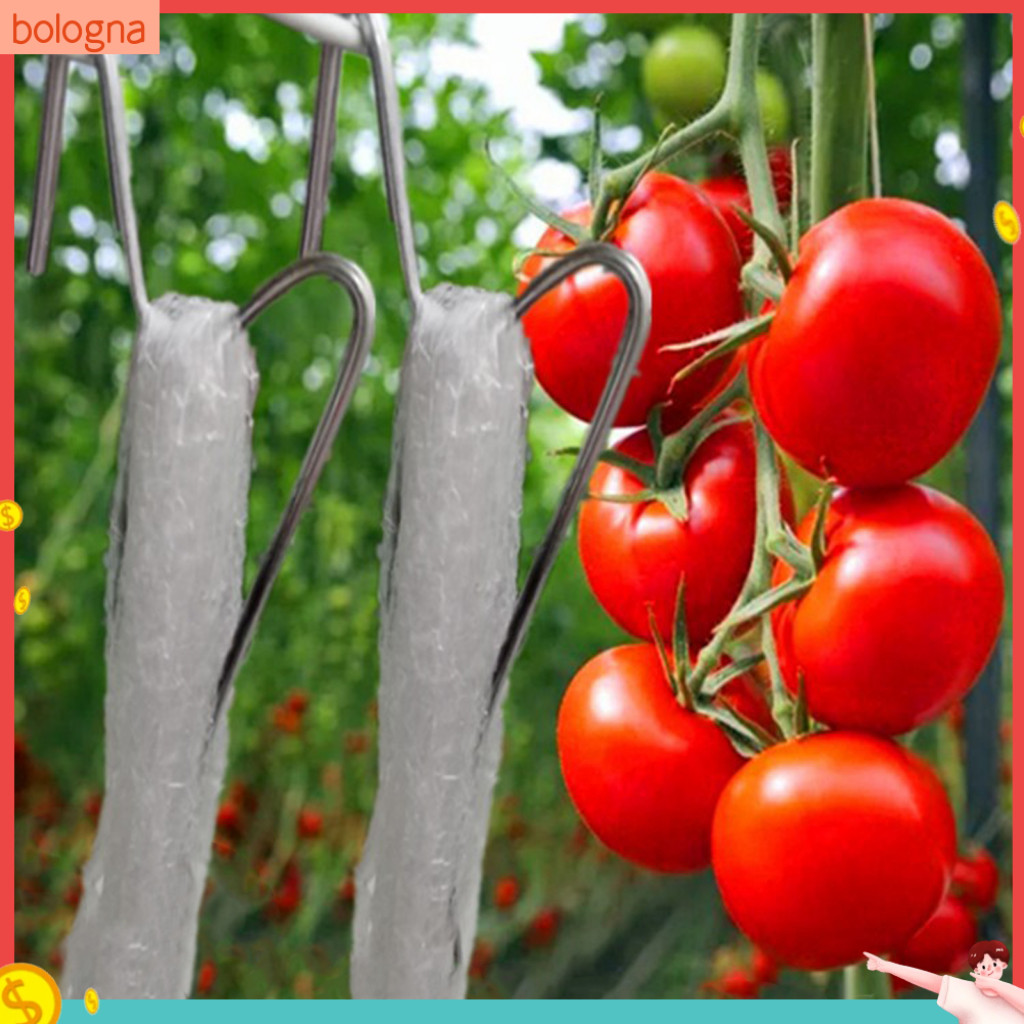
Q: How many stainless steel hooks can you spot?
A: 2